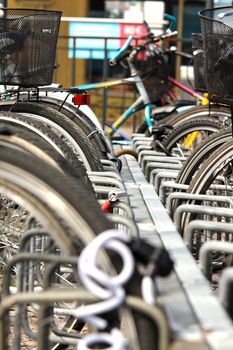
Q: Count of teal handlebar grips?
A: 2